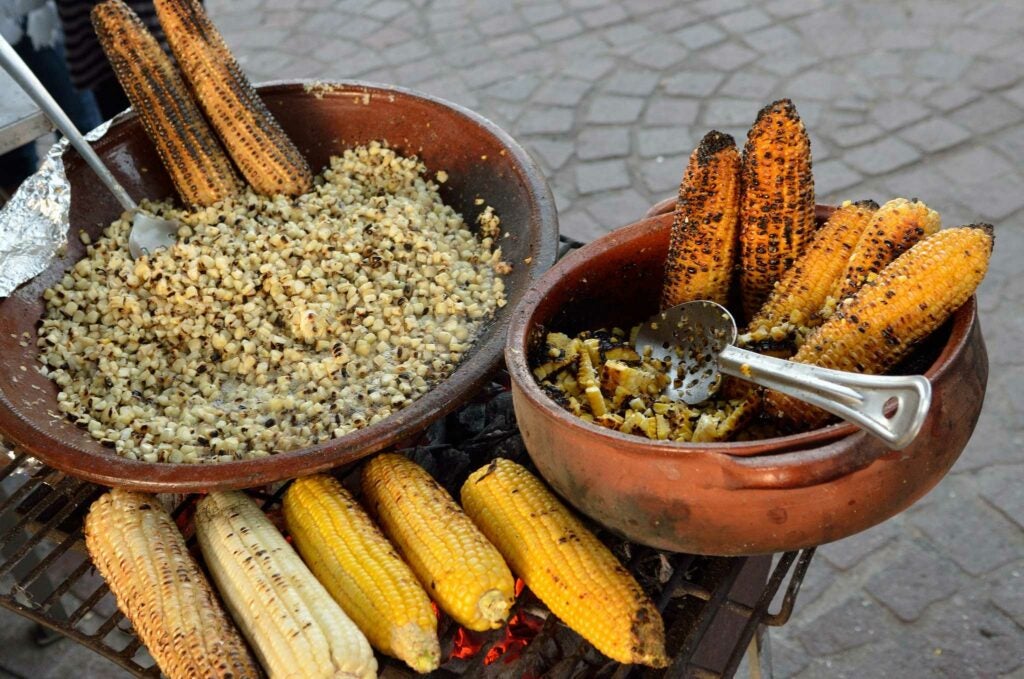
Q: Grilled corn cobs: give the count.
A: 12